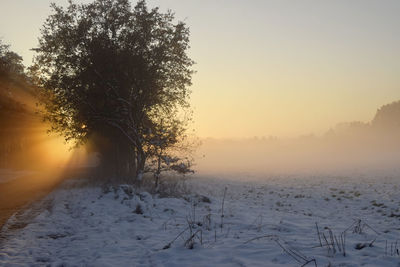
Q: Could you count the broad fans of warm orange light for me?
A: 1